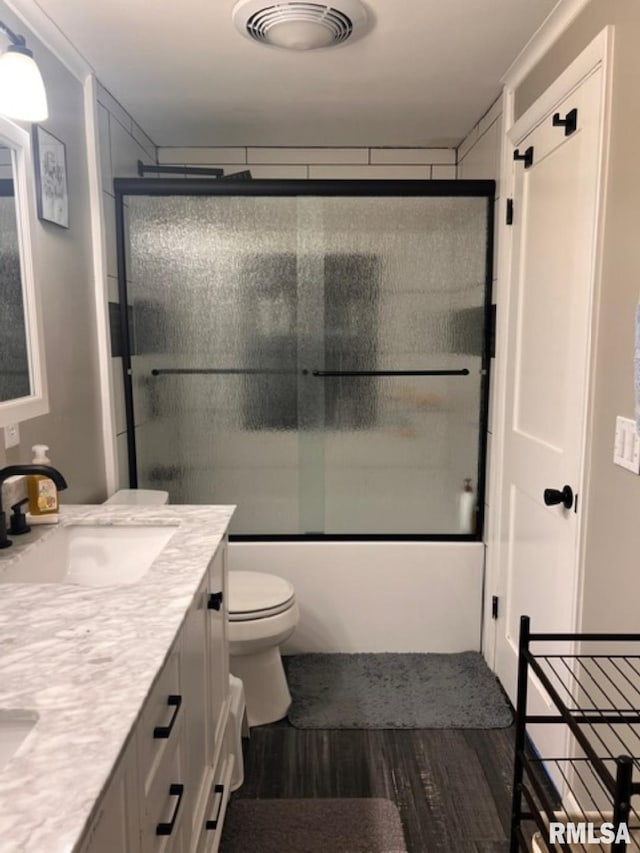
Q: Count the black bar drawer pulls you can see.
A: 3